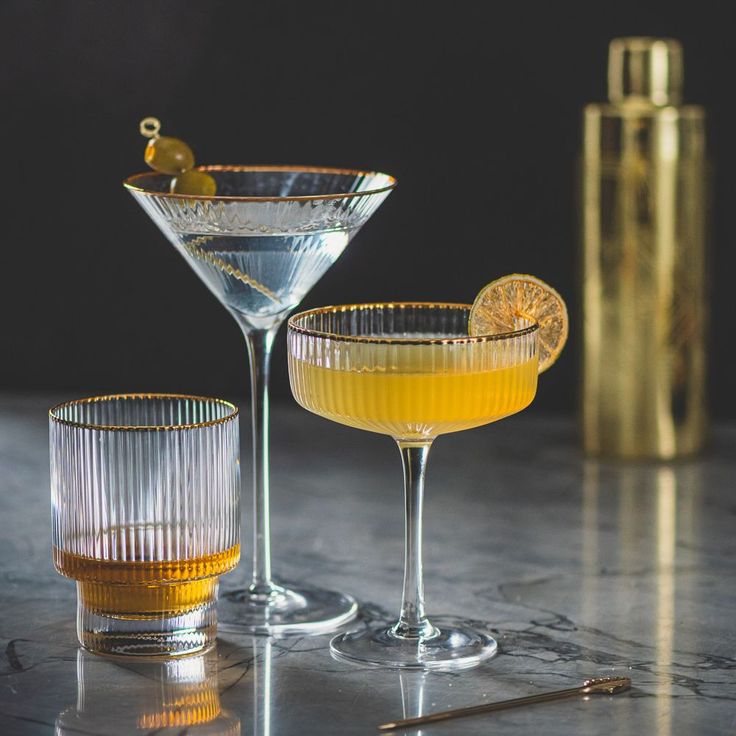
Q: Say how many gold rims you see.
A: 3